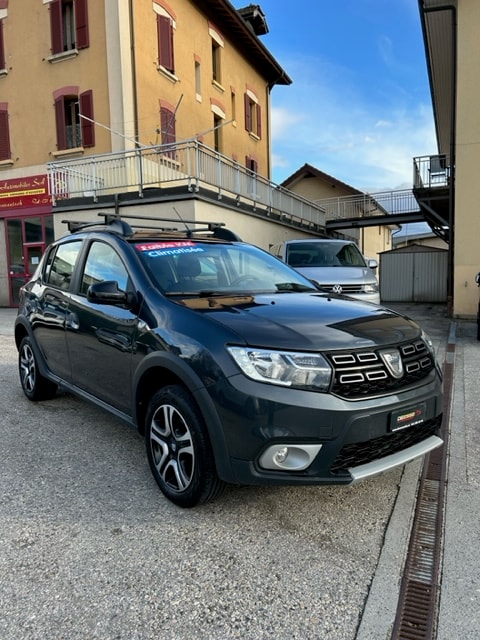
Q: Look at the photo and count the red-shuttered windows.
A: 8